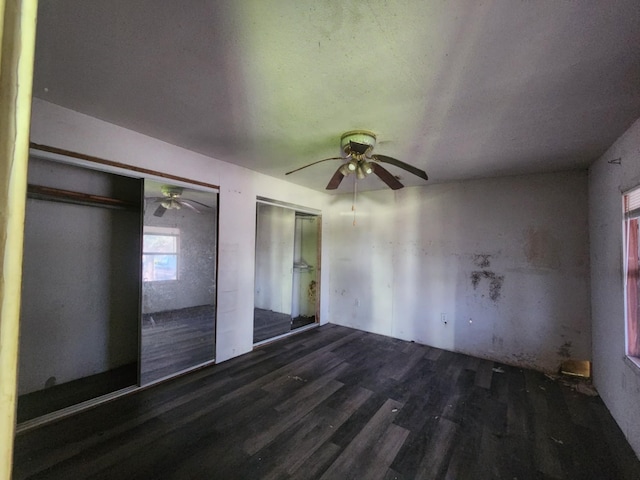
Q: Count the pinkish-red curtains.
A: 1